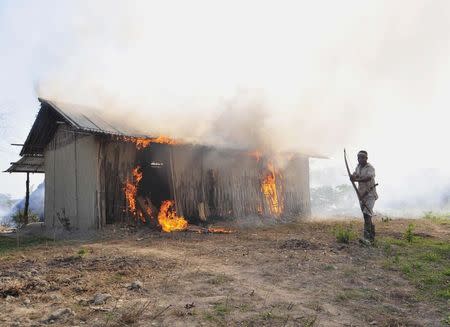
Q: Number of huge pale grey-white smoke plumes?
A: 1